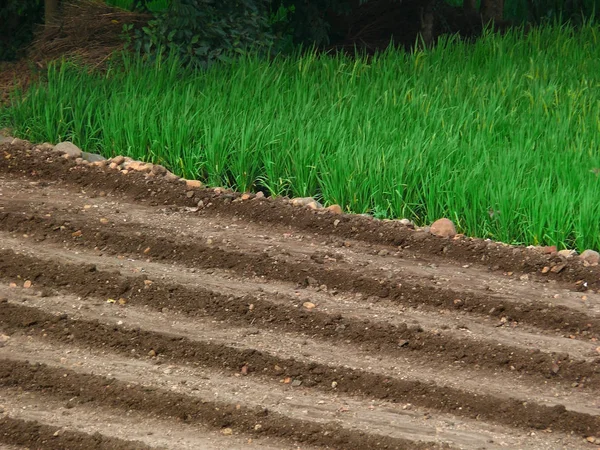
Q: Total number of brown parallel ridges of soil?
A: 6